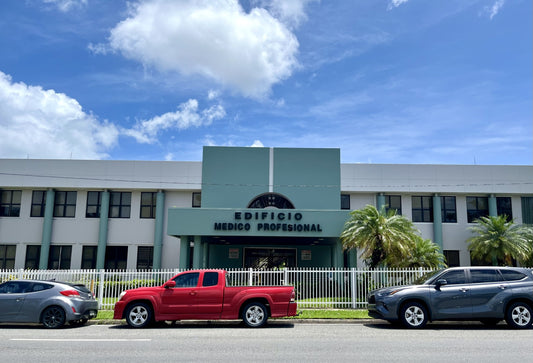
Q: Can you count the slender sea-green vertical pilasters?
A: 6